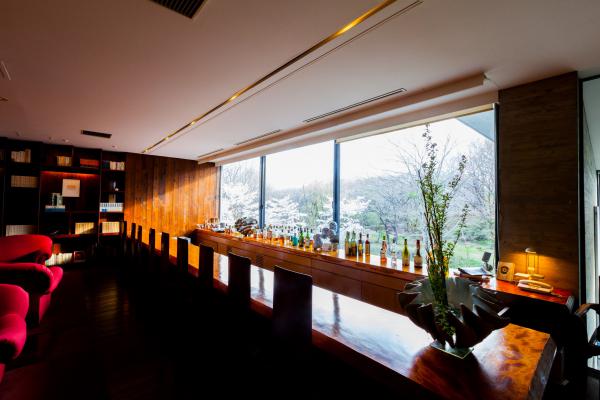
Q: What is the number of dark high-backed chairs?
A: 9